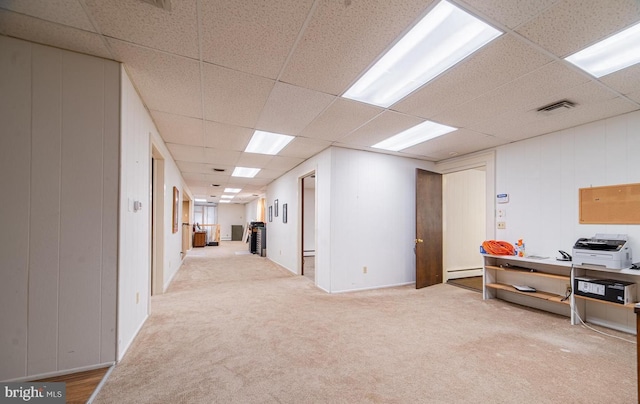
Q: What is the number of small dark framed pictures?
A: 3